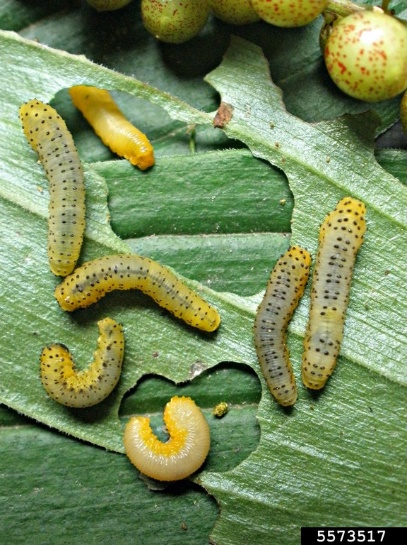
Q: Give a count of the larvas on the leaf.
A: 7